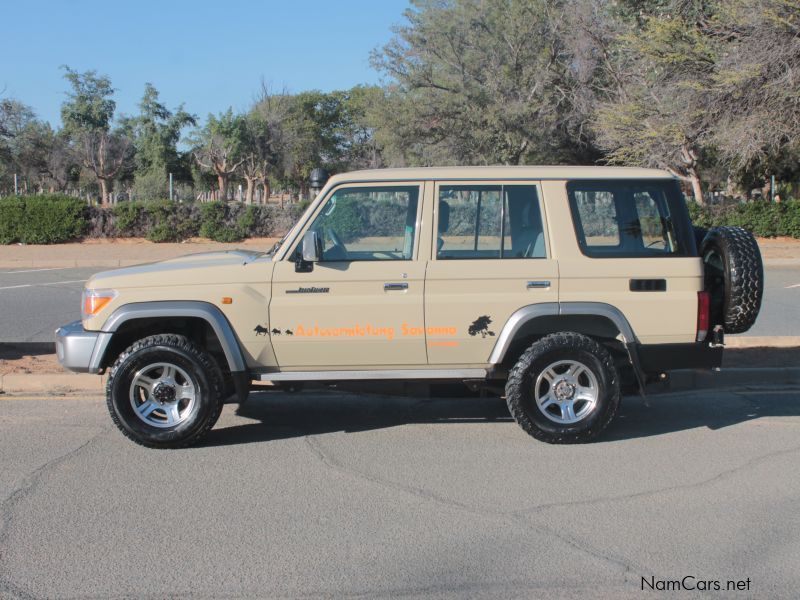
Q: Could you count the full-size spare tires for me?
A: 1